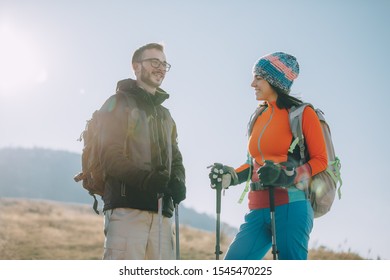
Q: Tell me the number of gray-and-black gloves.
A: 2